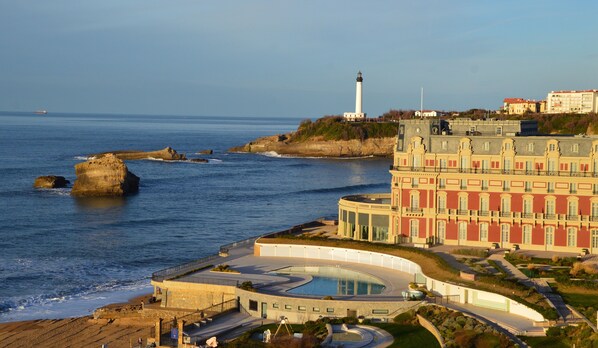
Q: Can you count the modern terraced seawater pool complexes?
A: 1